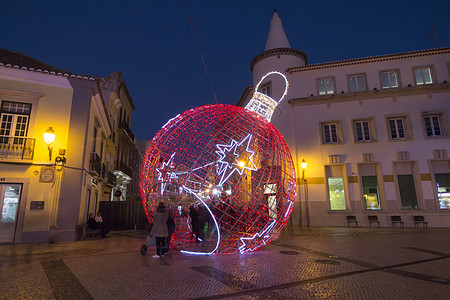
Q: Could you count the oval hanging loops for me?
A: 1